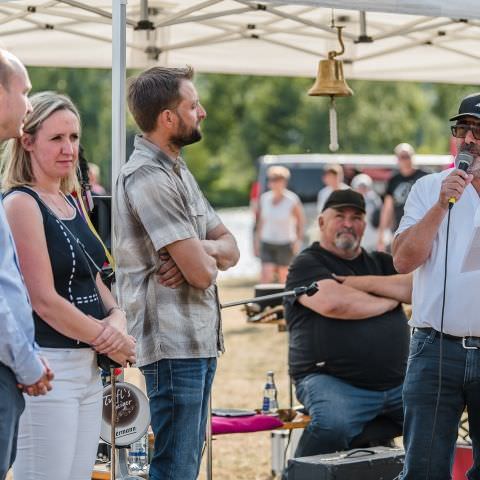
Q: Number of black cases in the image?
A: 1